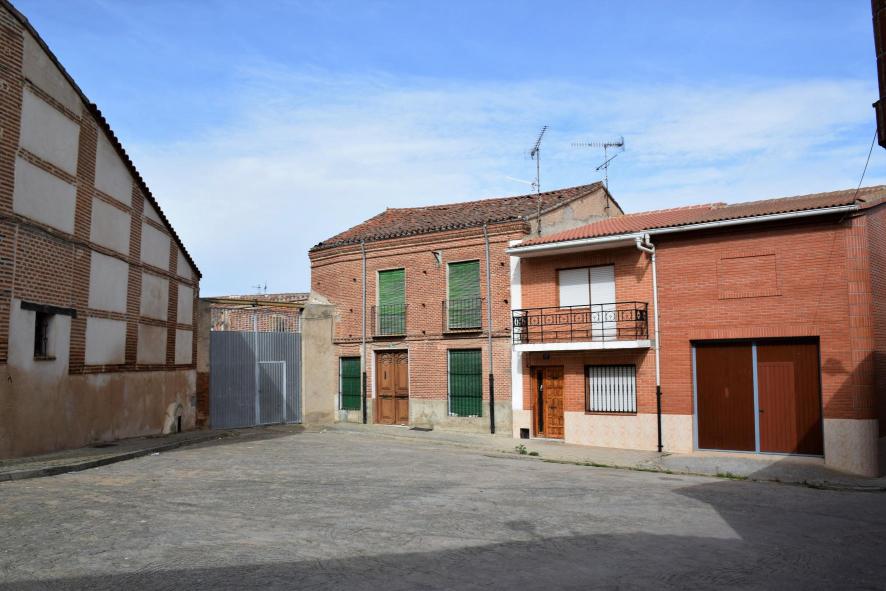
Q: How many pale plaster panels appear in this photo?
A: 14